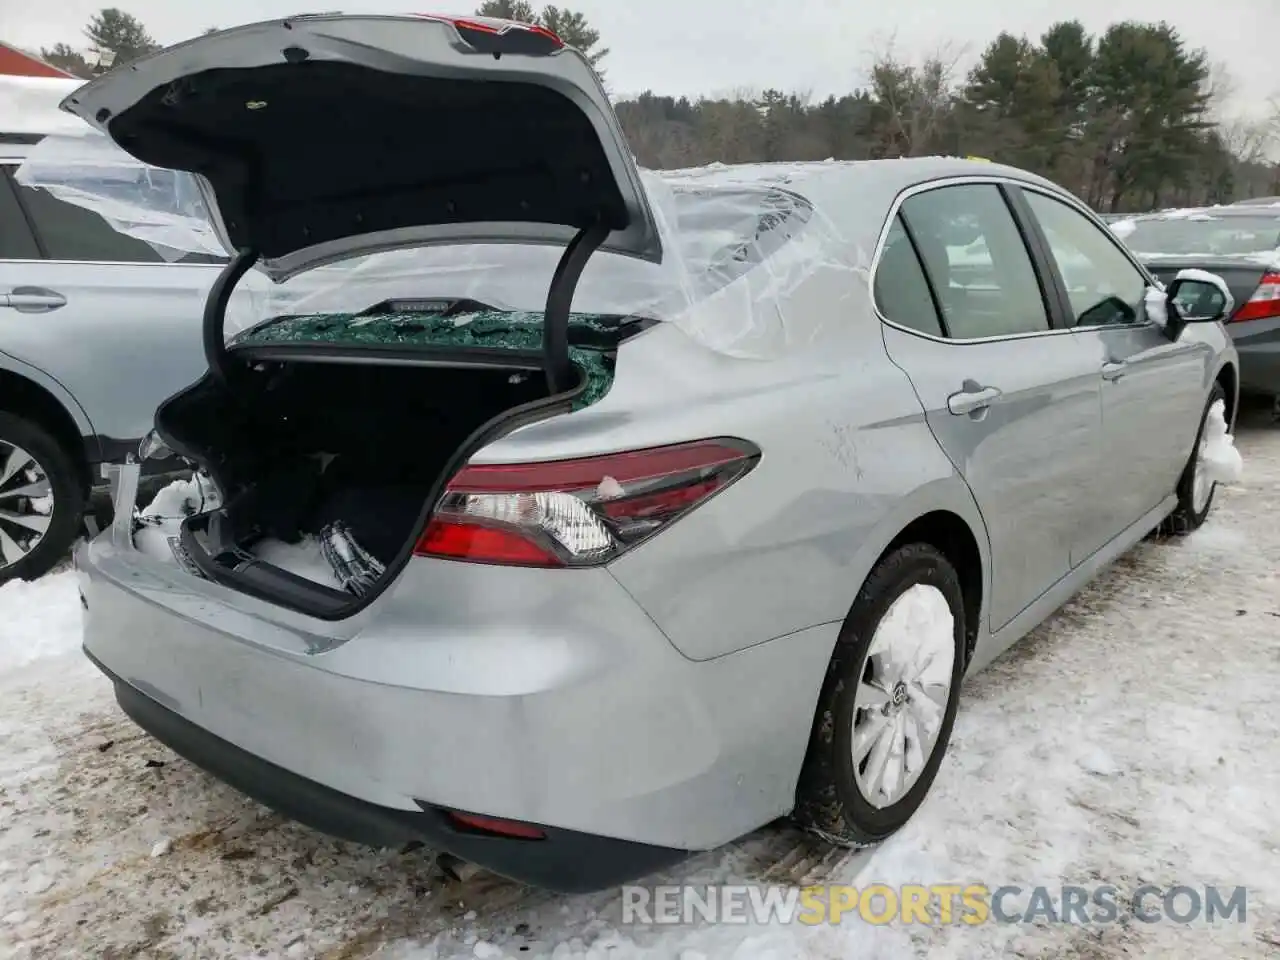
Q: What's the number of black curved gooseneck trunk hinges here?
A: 2